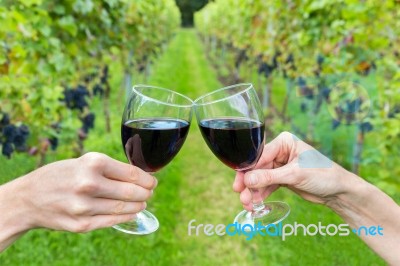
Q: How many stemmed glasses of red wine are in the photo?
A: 2